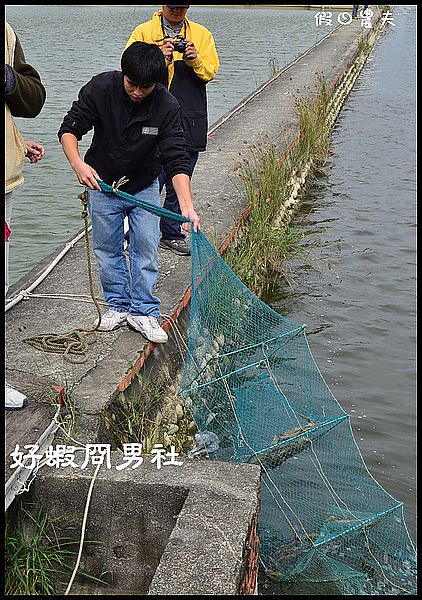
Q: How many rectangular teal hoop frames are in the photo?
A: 3